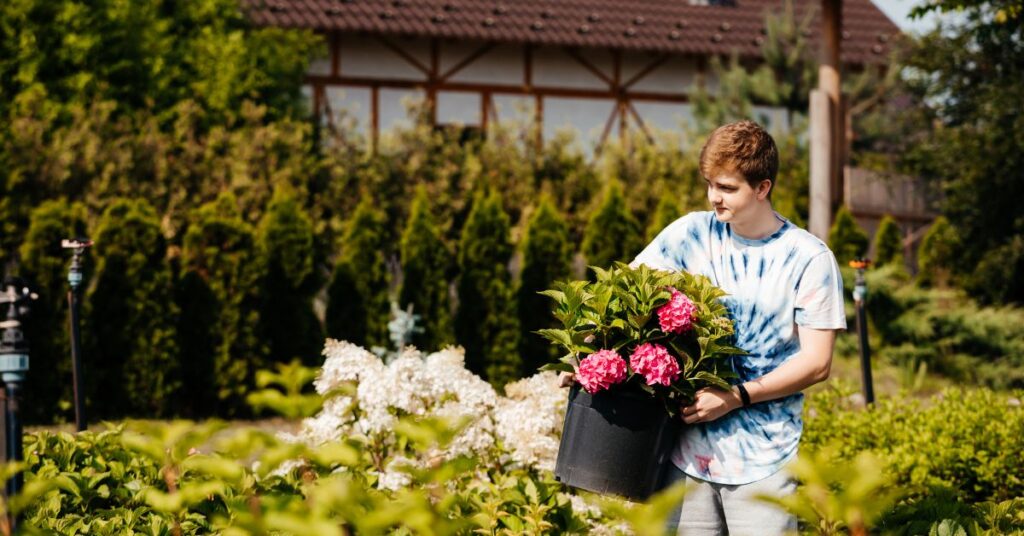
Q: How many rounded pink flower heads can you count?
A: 3